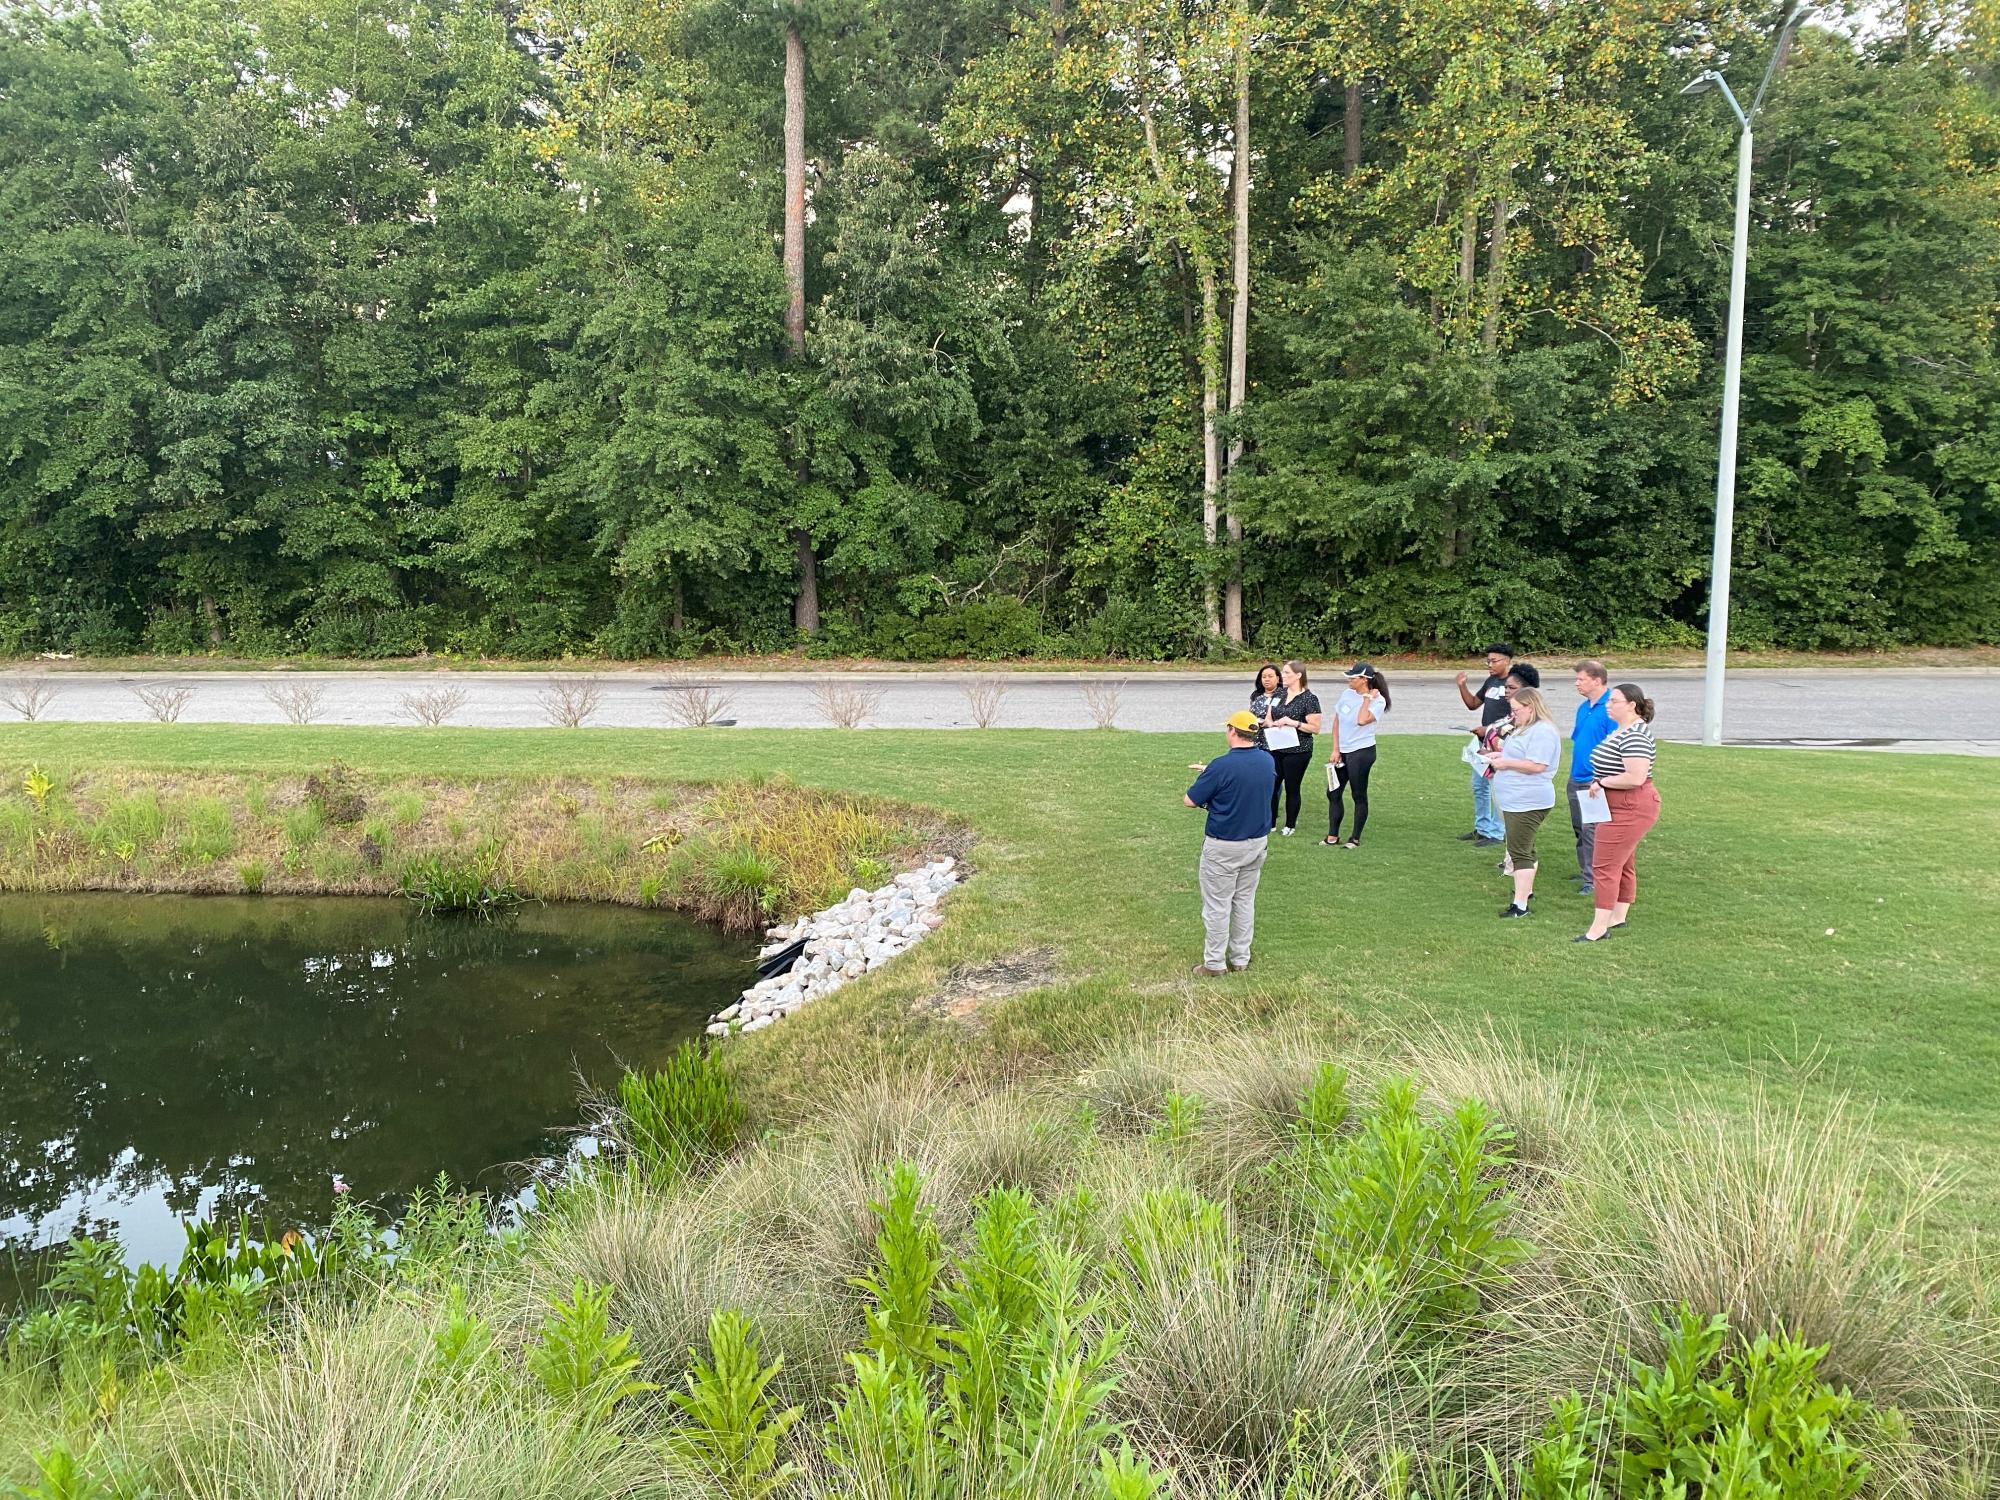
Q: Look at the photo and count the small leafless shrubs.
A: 9